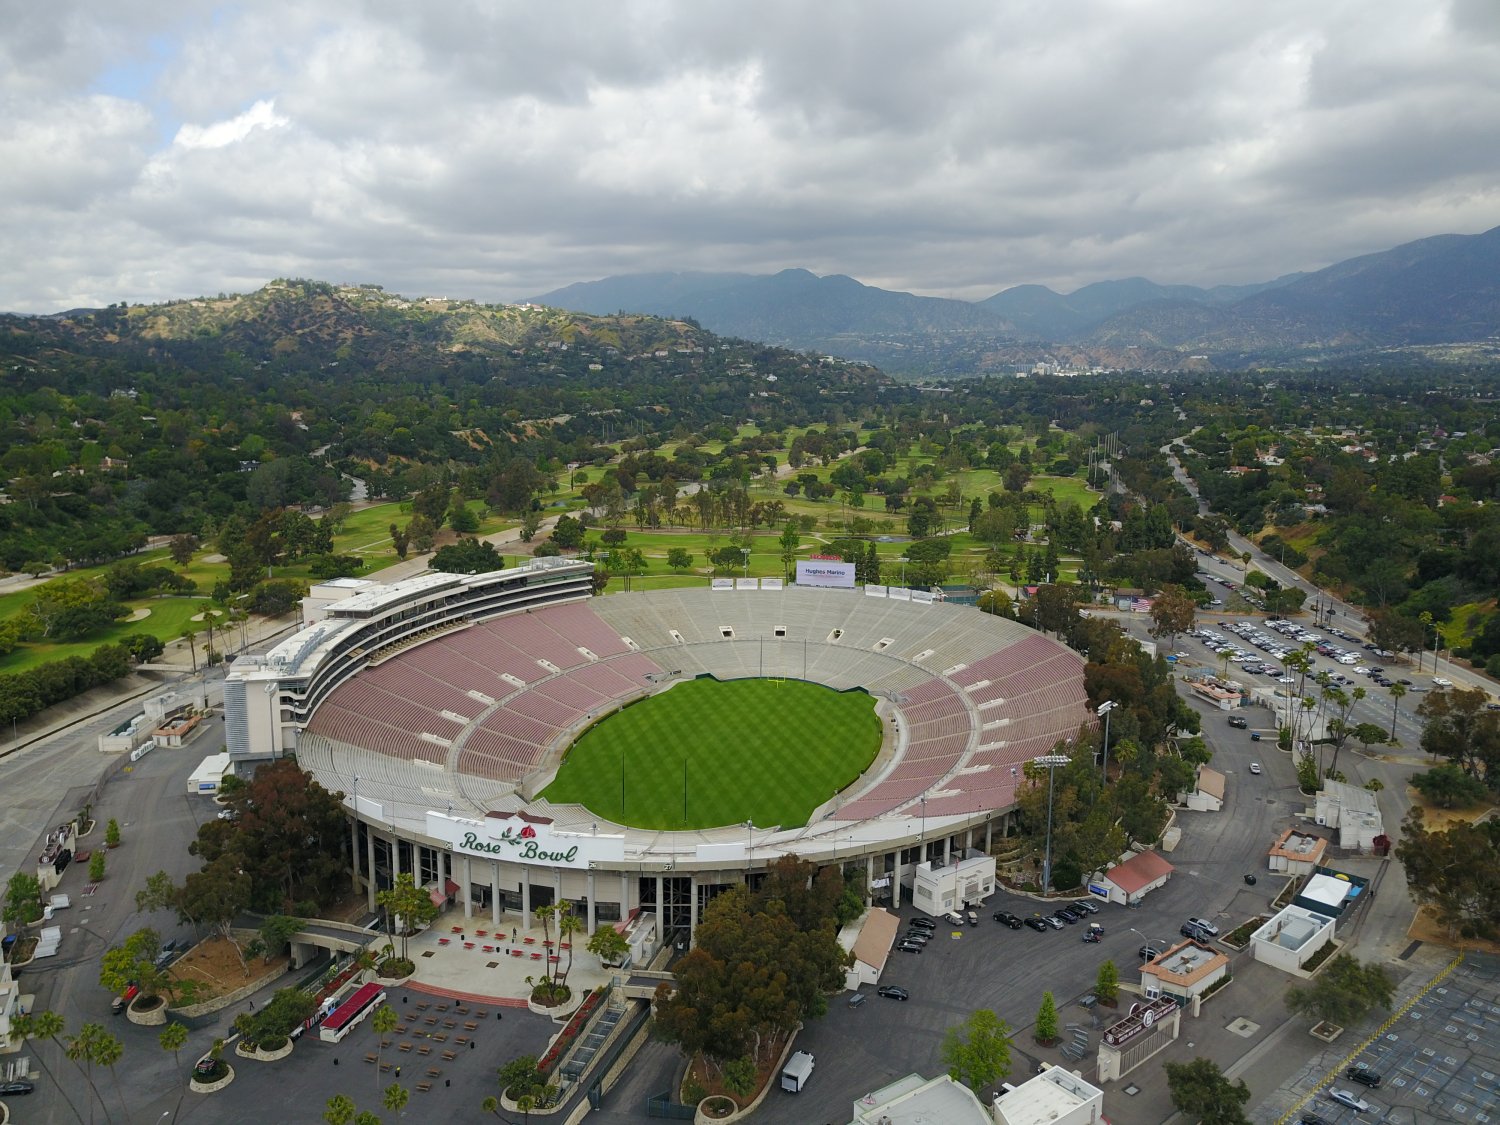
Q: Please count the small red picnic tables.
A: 12